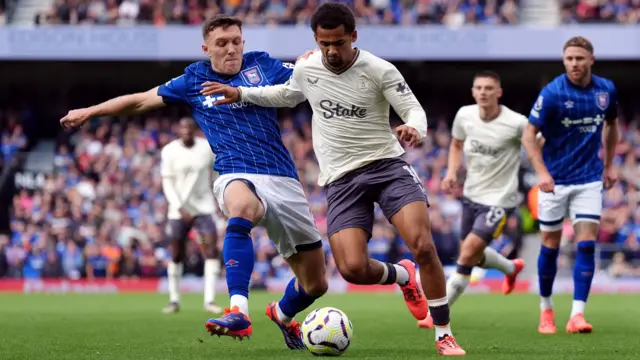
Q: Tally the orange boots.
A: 6